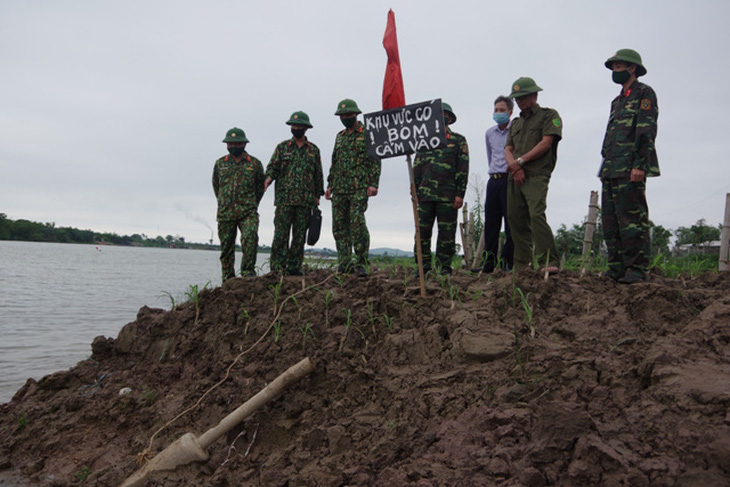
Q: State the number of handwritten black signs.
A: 1